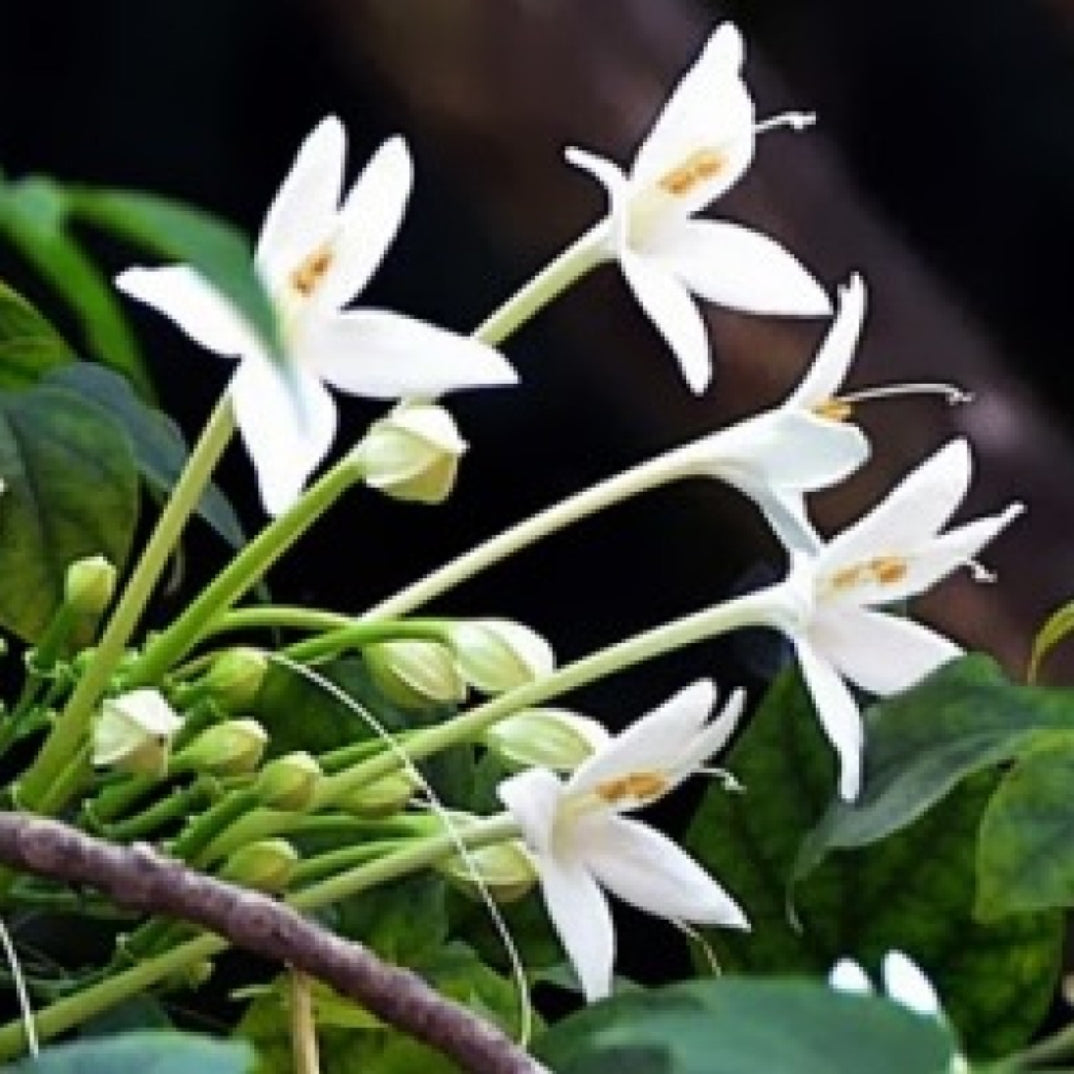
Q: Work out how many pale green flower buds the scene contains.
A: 12